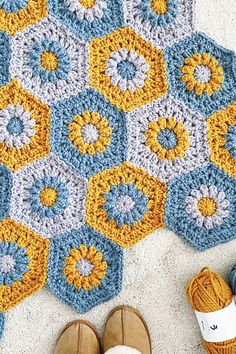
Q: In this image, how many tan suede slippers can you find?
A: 2